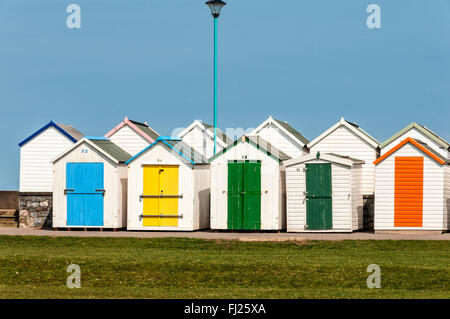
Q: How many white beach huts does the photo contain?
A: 11